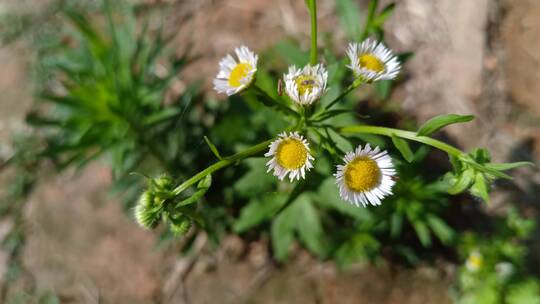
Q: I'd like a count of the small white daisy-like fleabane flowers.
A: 5